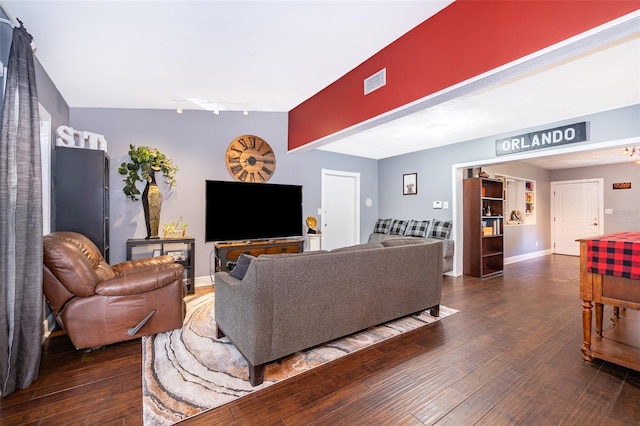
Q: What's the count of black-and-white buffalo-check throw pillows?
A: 4